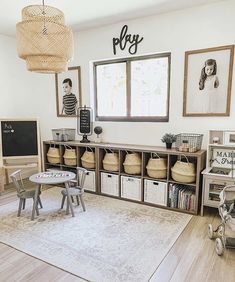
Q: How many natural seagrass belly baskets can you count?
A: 7